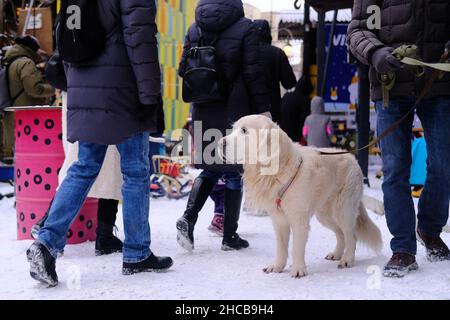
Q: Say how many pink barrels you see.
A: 1